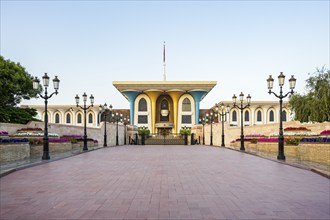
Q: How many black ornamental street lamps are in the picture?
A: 10